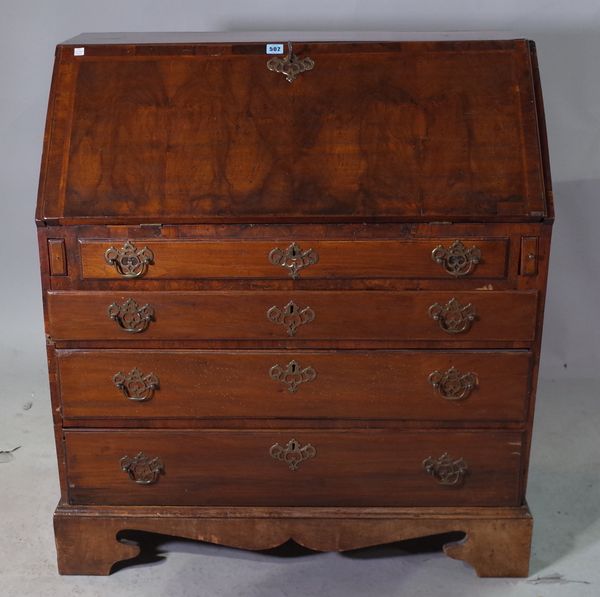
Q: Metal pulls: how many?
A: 8